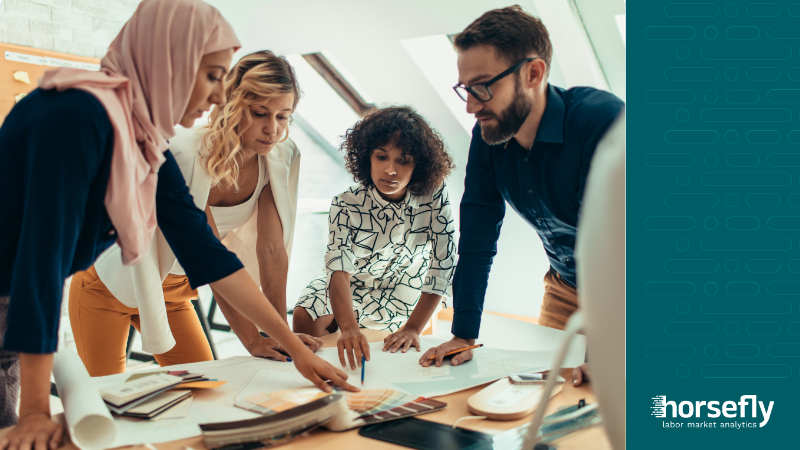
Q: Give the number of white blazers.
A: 1